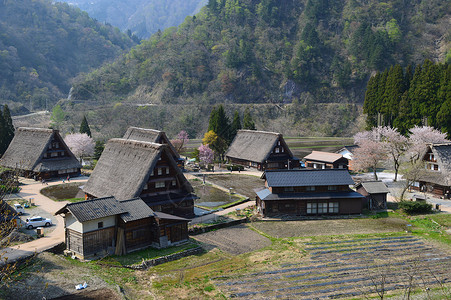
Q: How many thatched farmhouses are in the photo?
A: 5